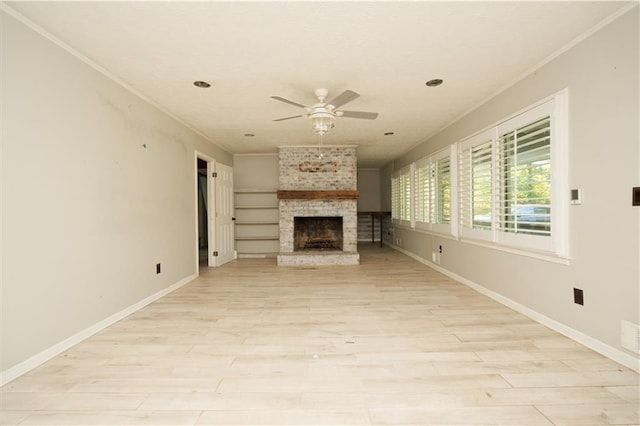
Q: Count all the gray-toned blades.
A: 4